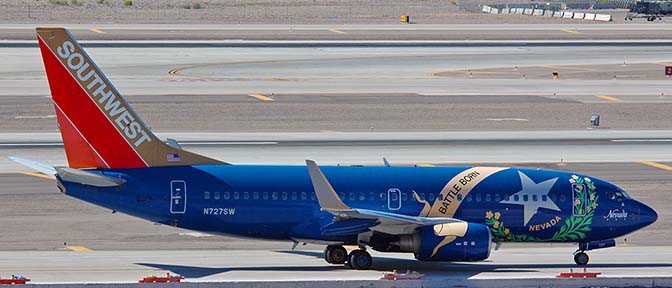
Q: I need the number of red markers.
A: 4